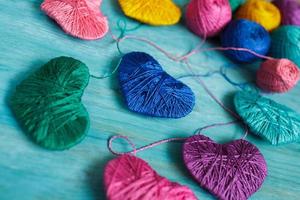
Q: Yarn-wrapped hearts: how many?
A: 7